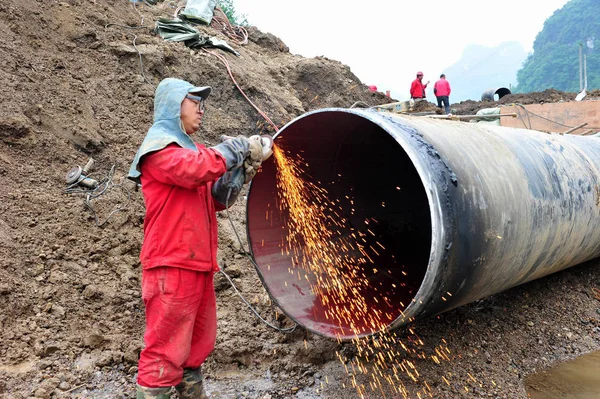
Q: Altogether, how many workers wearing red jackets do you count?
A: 3